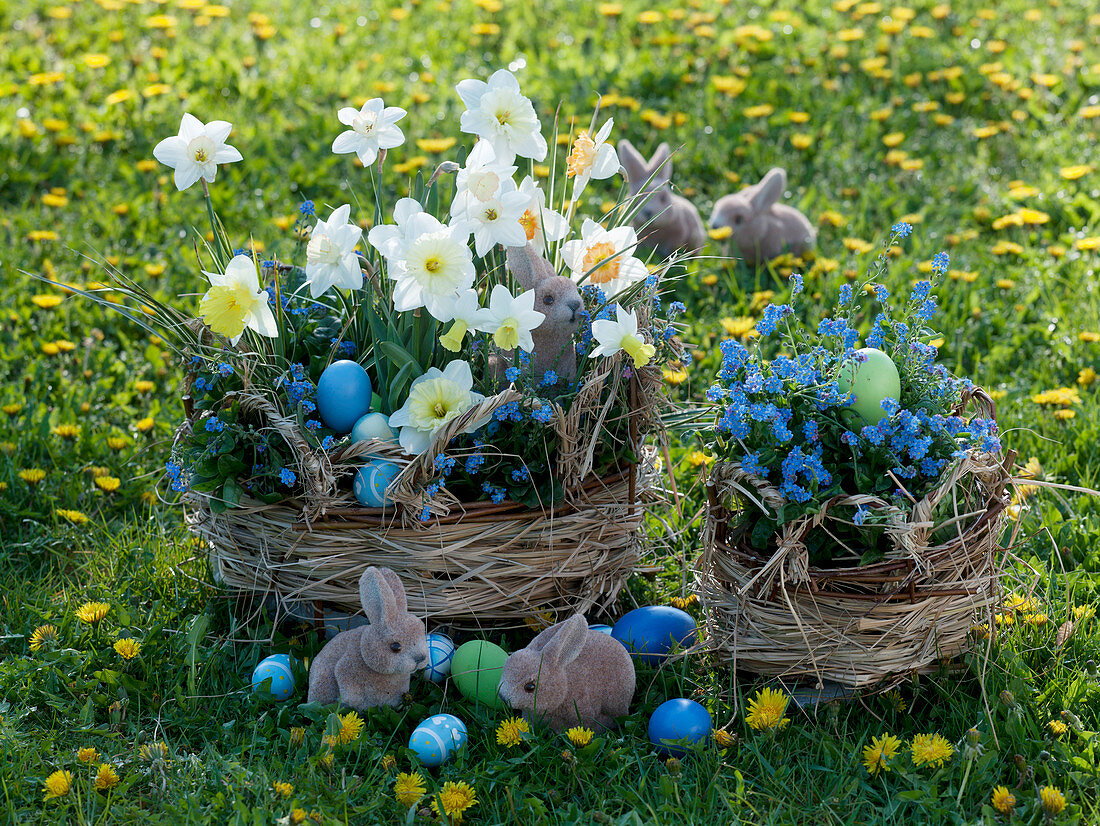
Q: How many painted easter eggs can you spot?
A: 11